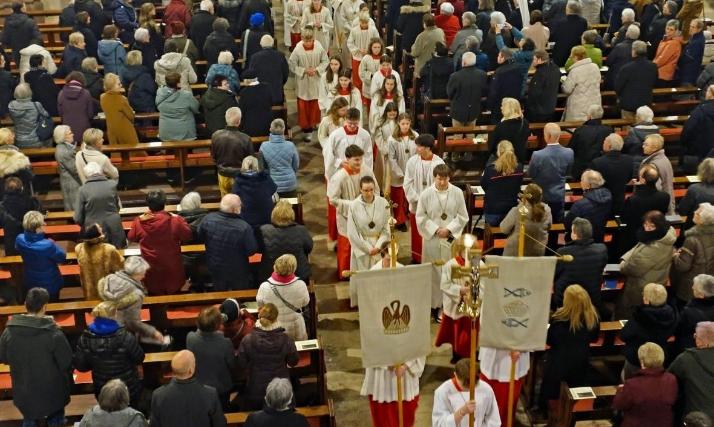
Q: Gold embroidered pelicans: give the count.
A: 1